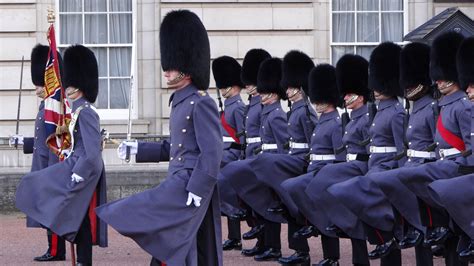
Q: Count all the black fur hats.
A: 13